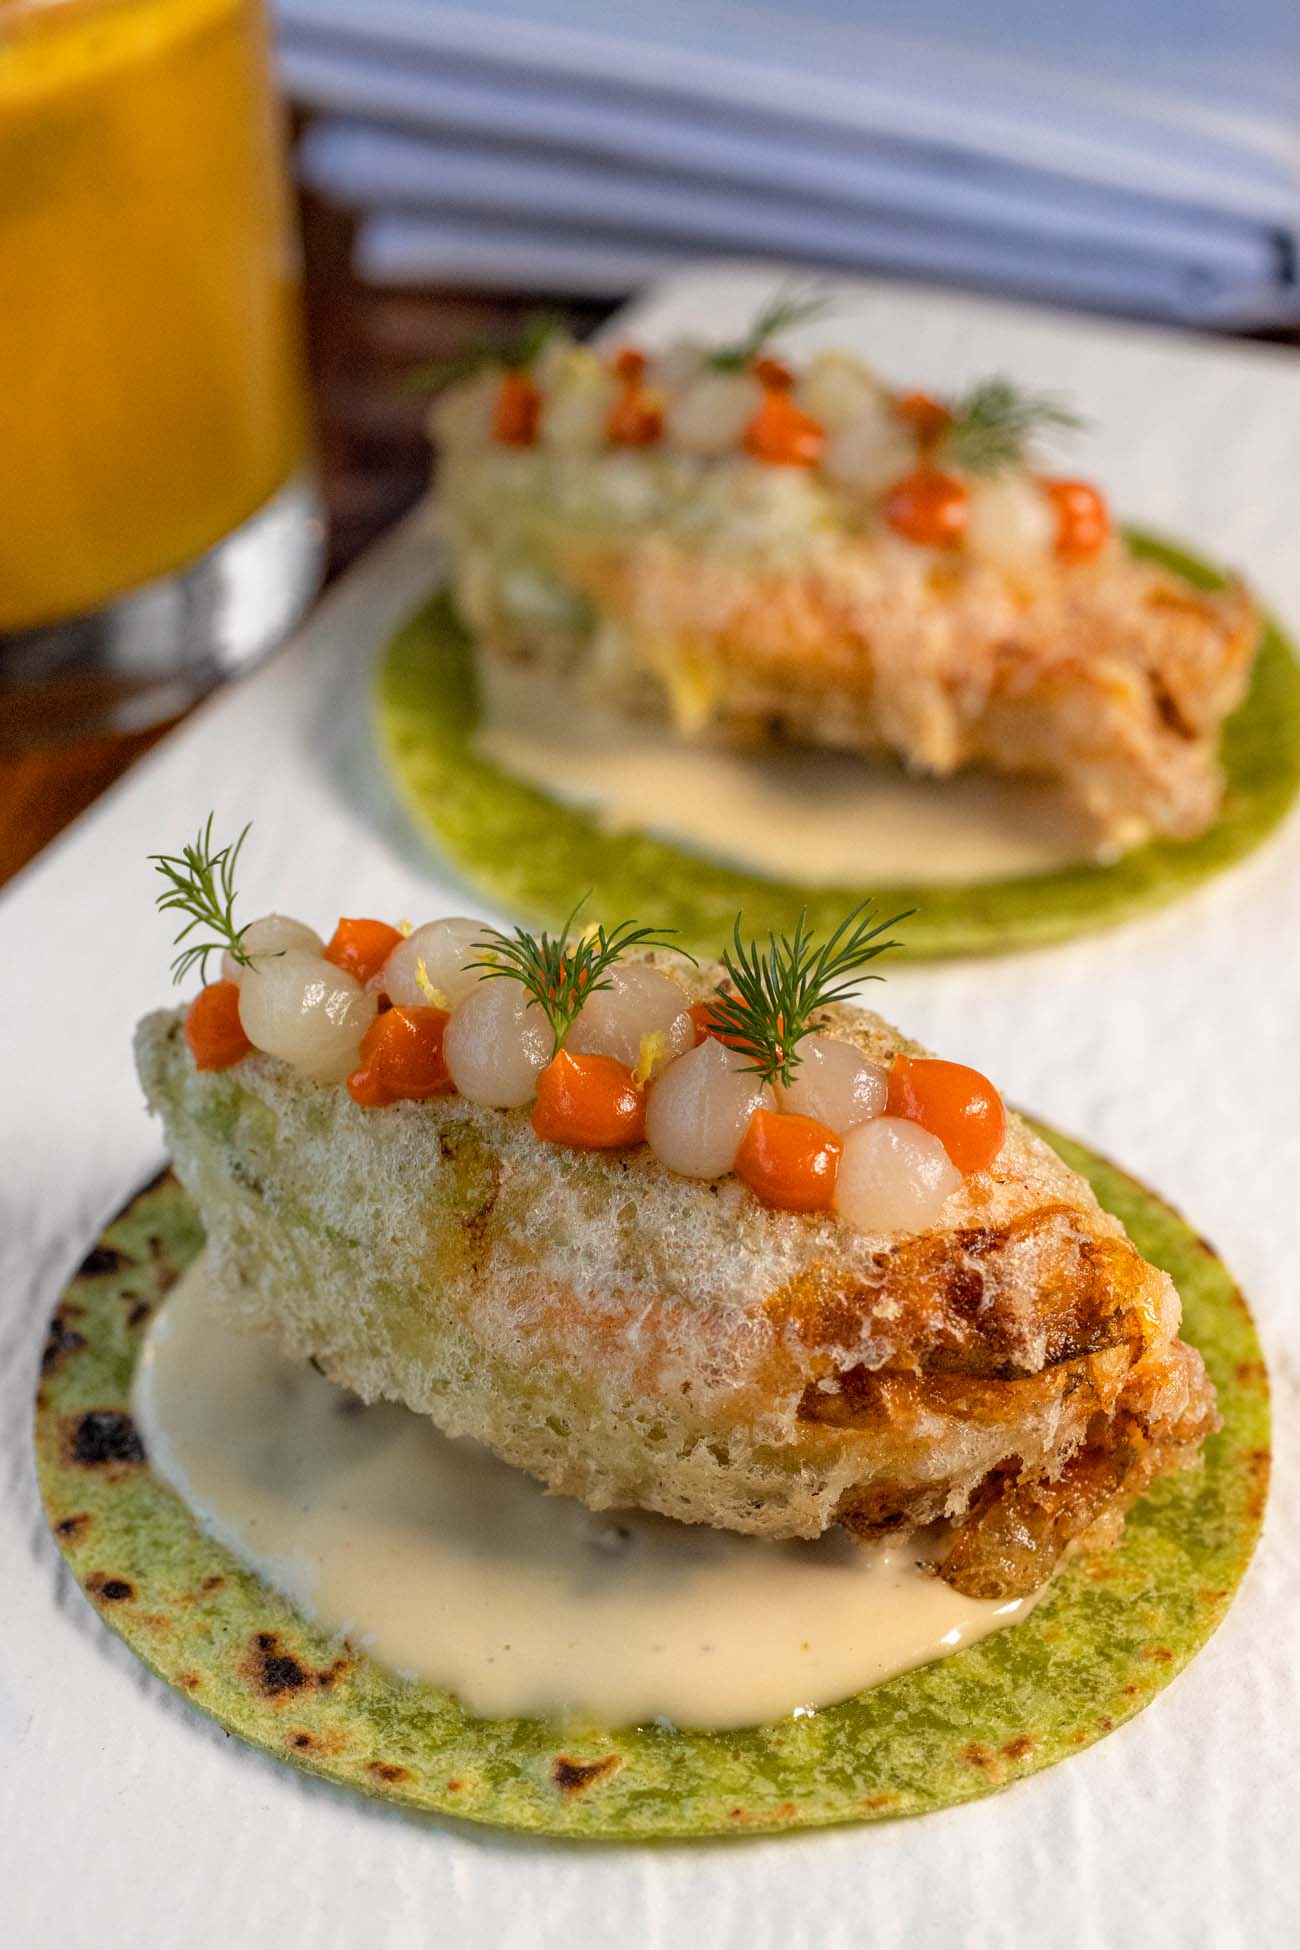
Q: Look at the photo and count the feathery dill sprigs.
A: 6